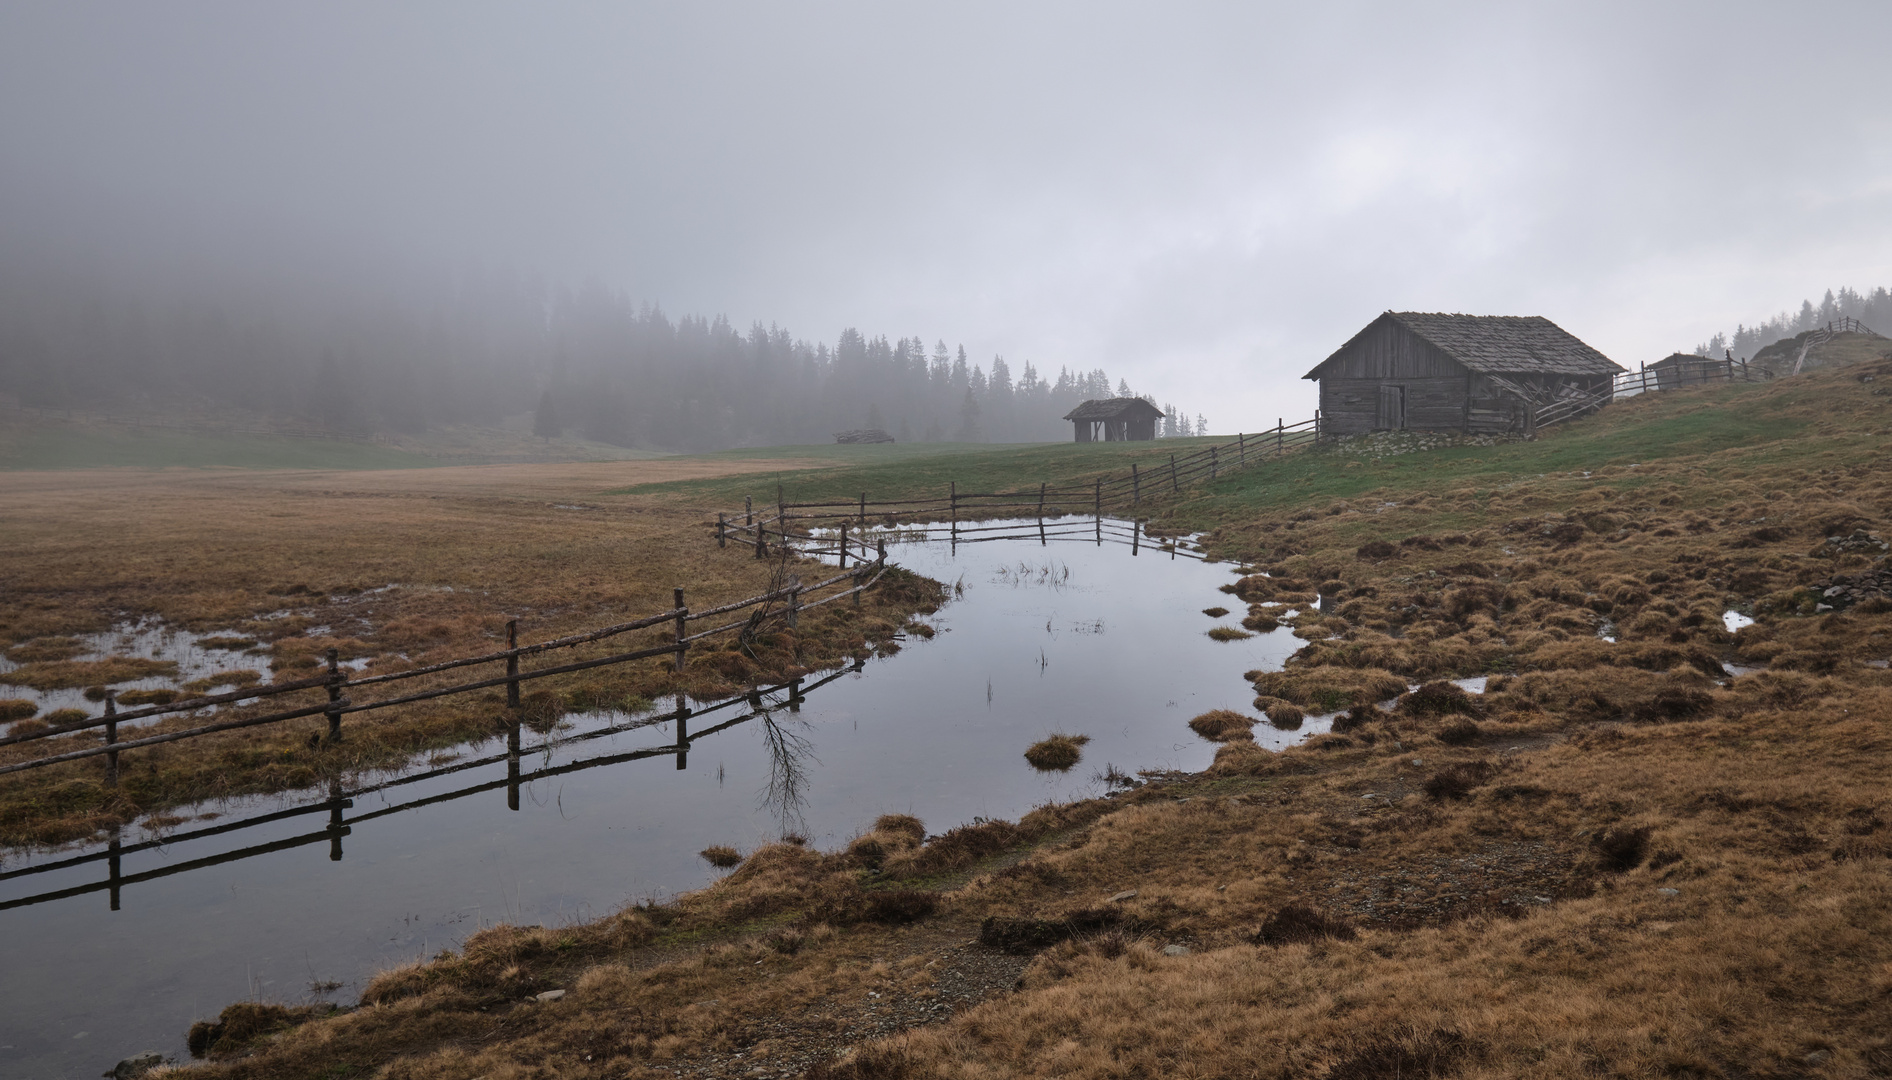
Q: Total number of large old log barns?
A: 1